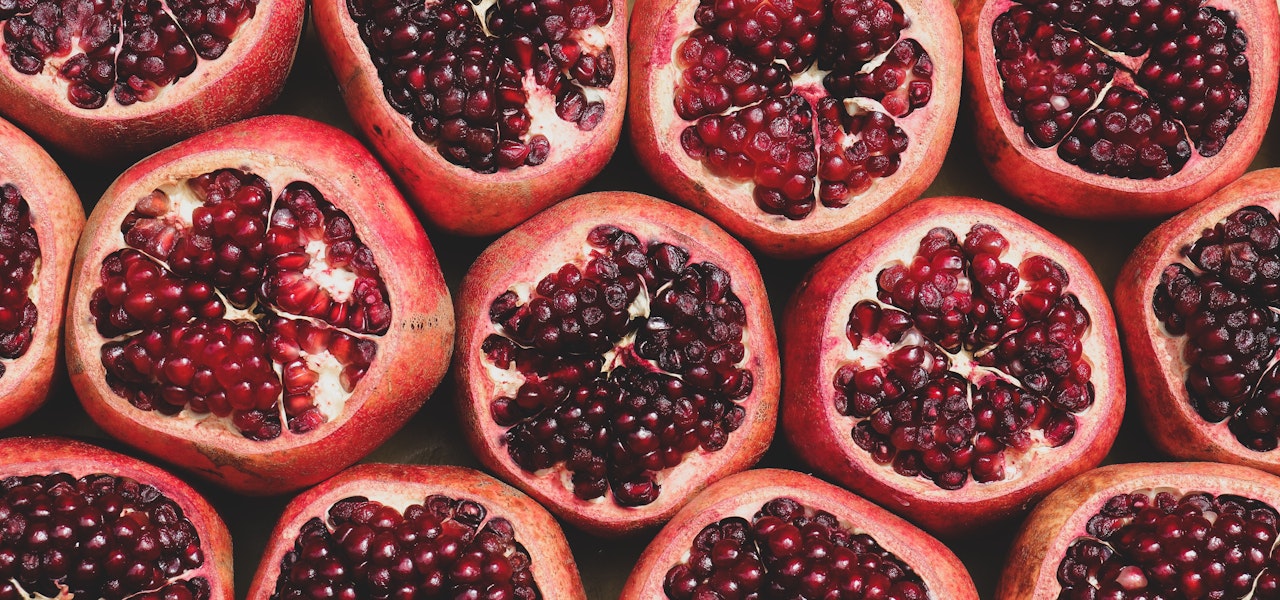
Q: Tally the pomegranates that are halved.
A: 13